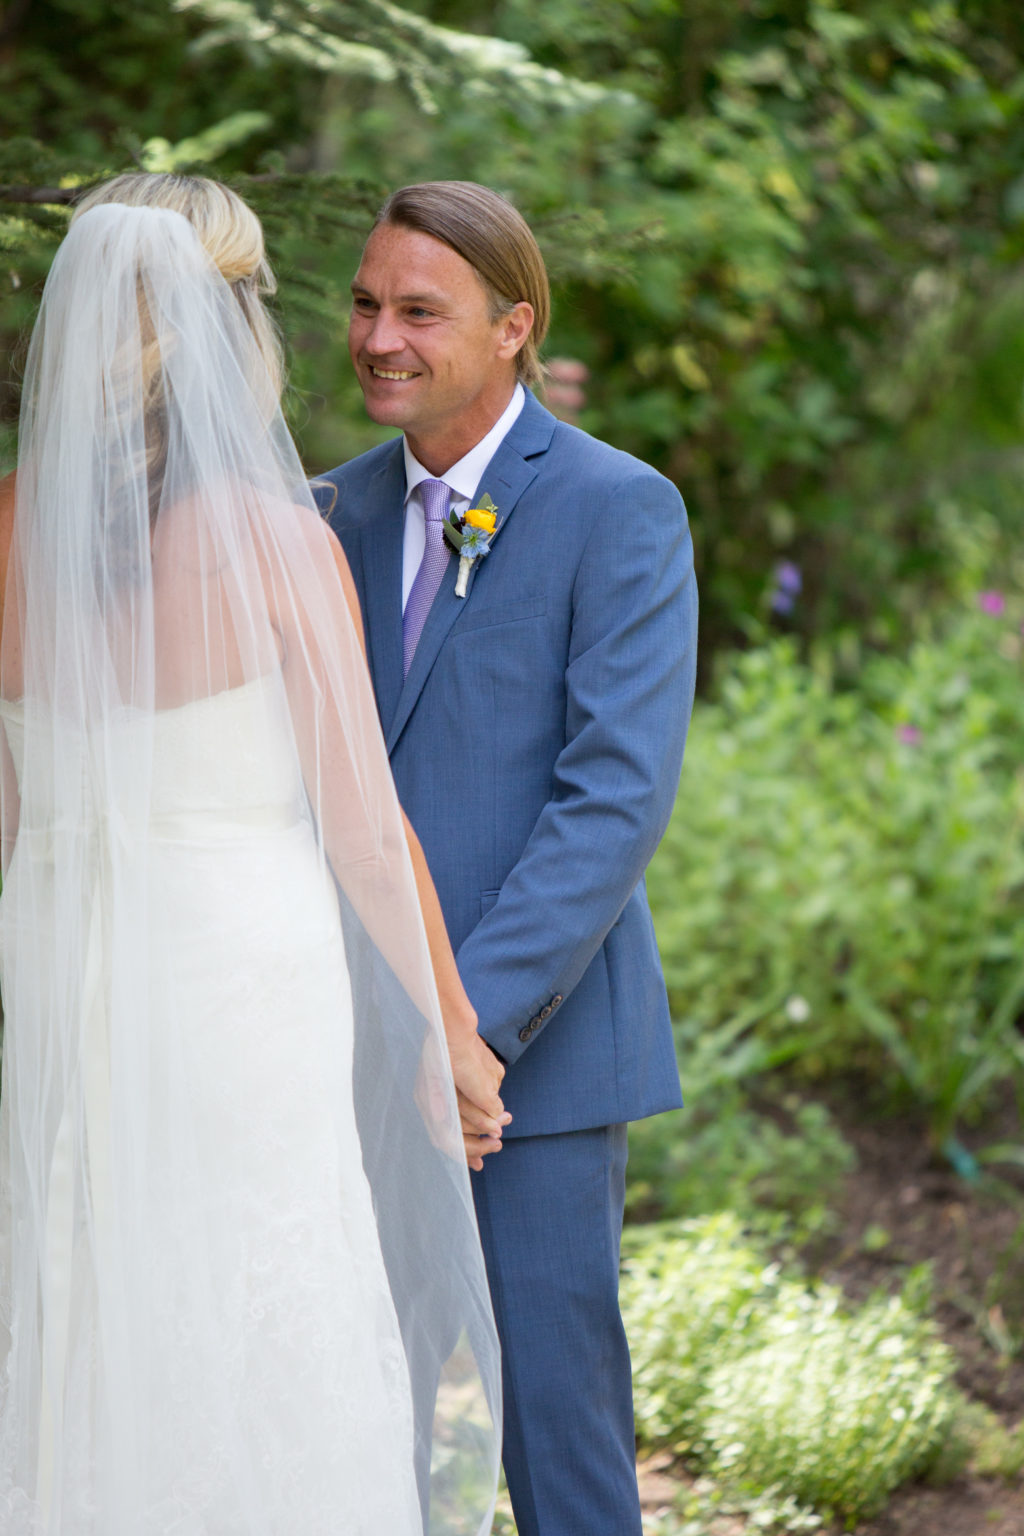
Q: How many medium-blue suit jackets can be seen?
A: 1